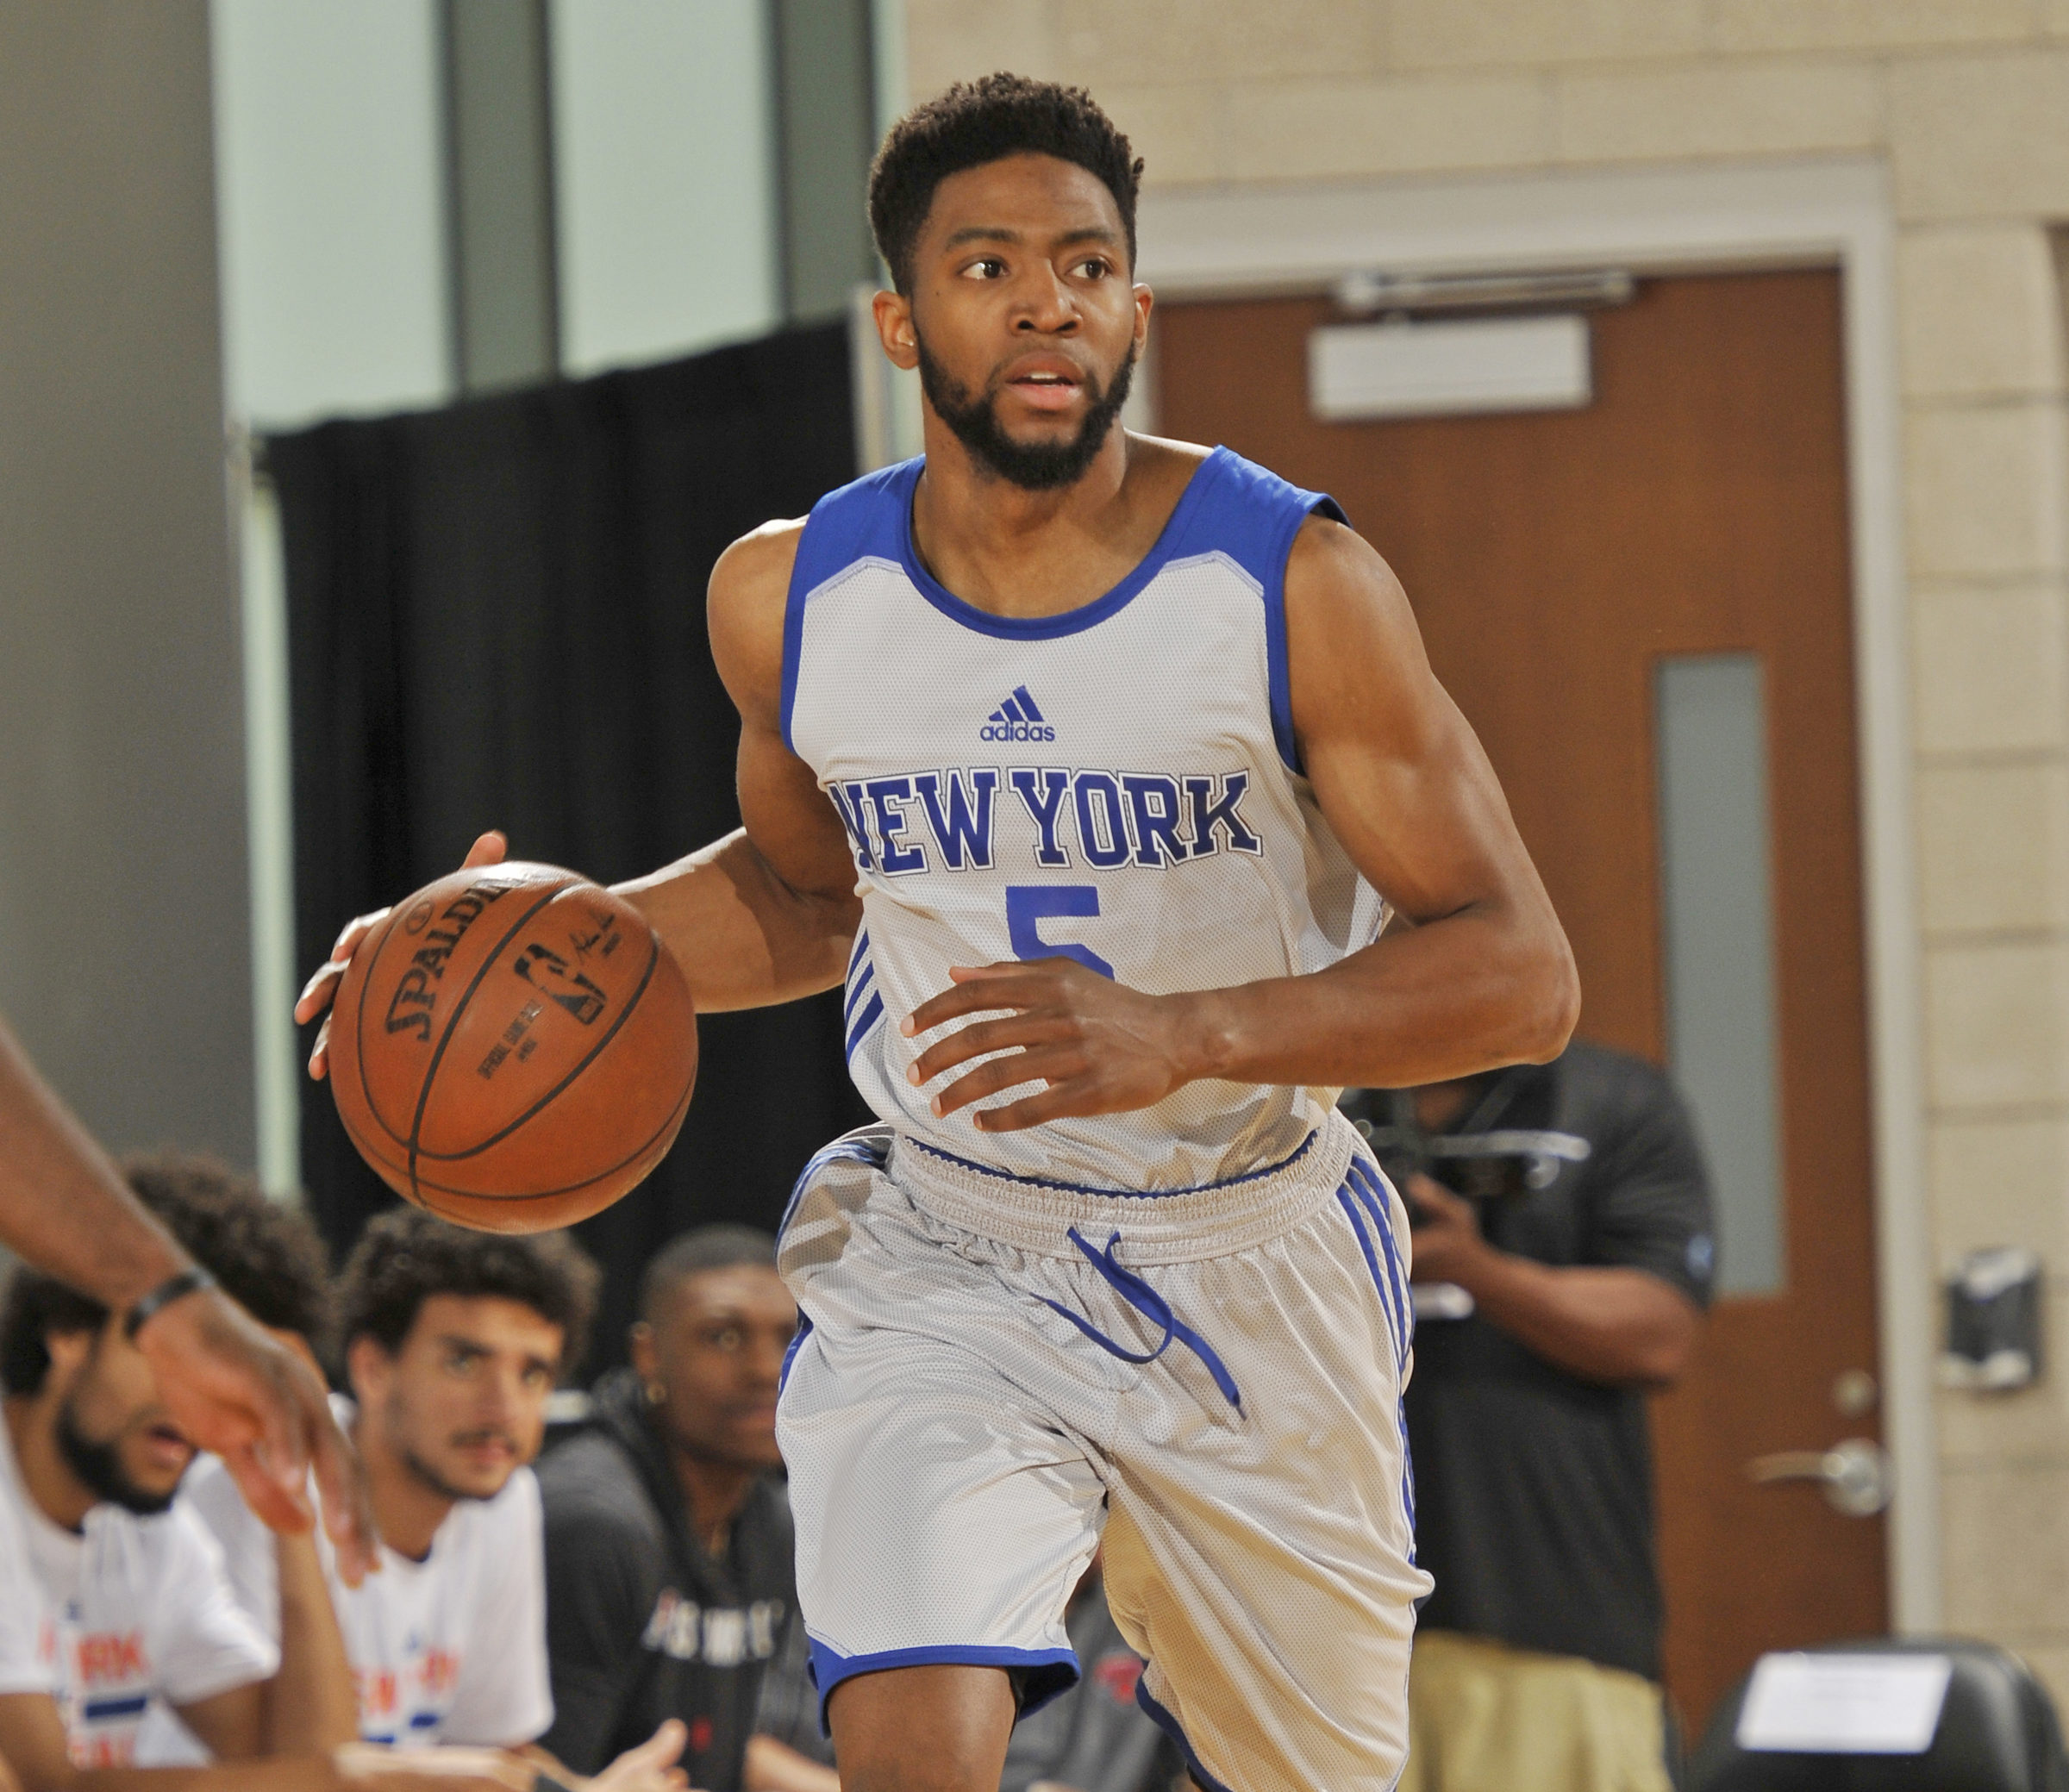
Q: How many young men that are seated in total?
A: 4